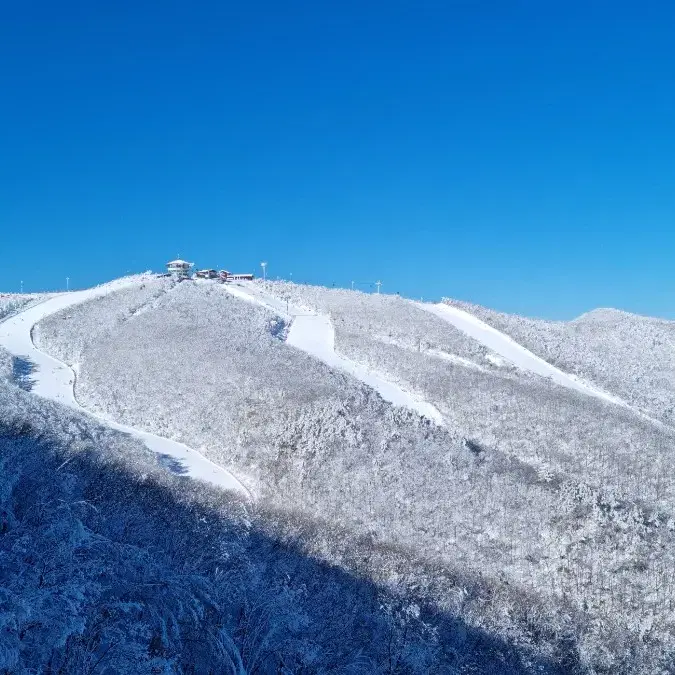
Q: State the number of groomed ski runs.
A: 3